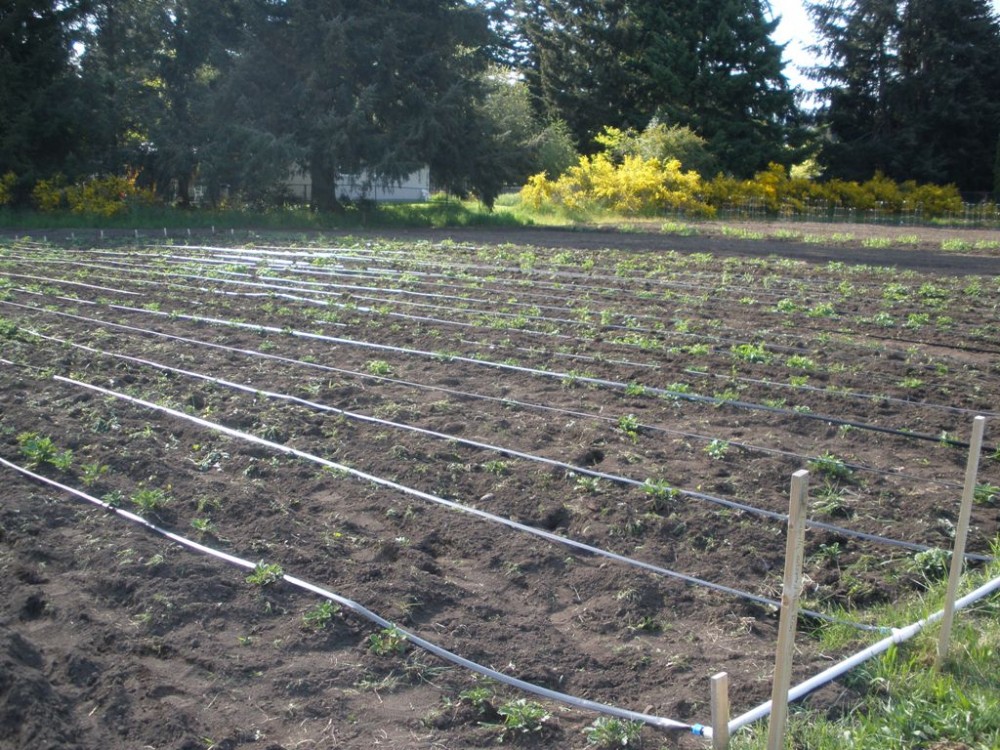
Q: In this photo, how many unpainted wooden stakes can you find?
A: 3